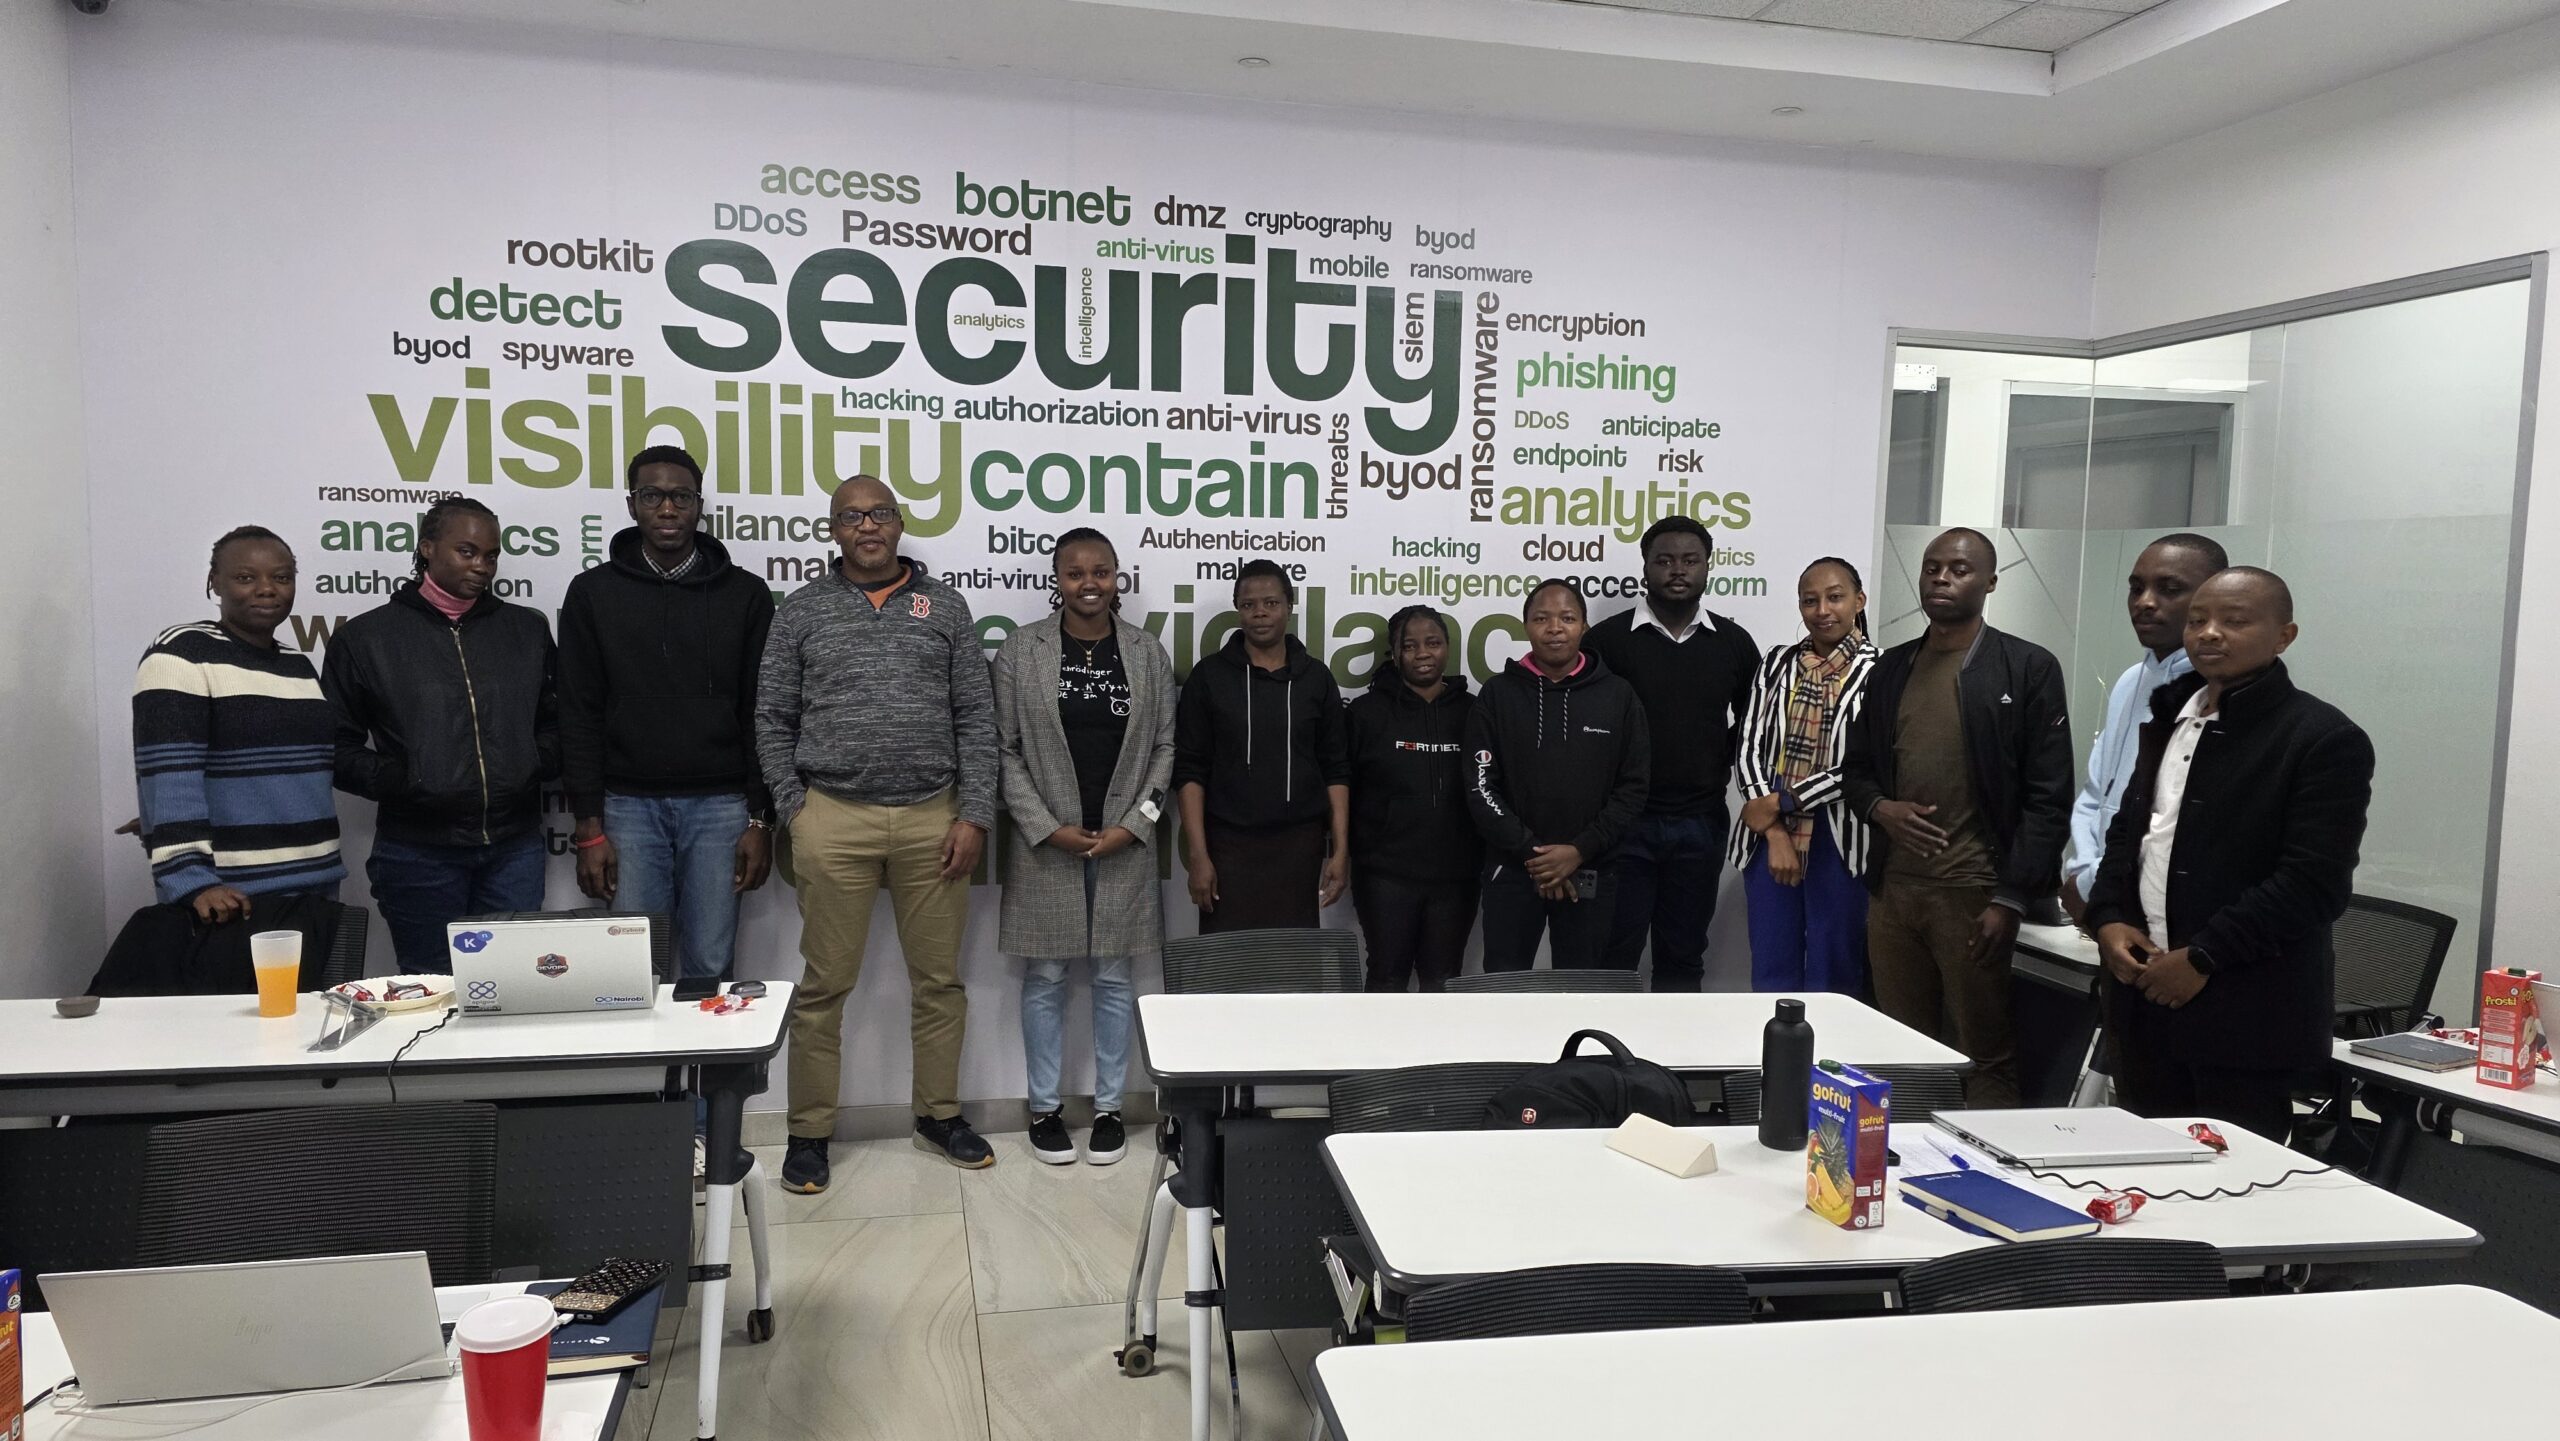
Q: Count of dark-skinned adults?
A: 13